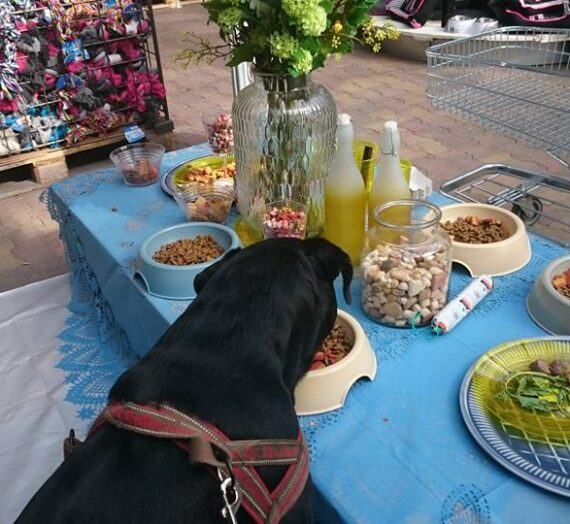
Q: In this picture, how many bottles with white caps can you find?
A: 2